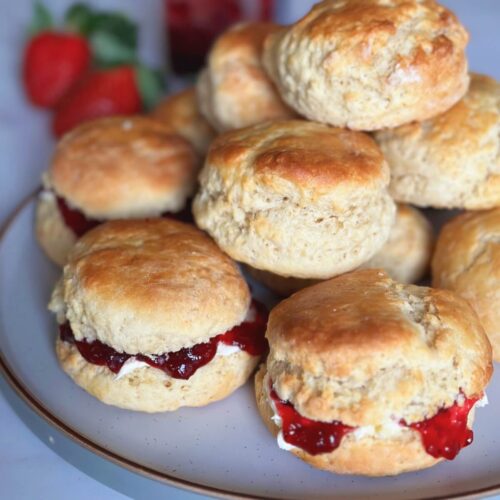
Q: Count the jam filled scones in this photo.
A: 3